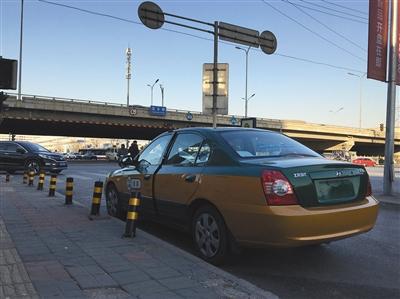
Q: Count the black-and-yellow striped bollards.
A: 8